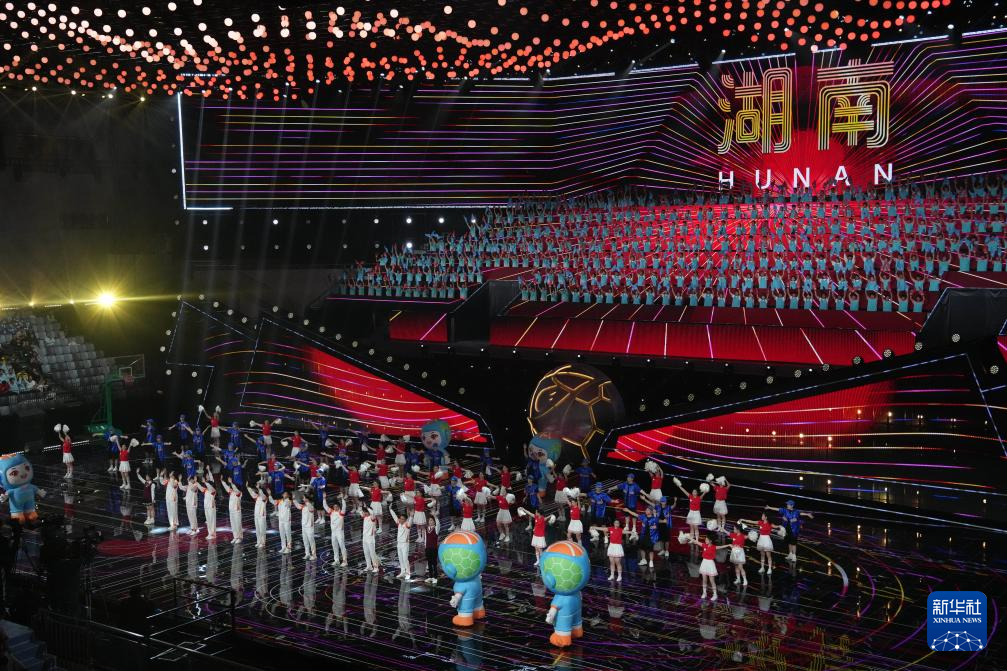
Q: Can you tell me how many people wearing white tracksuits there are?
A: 10